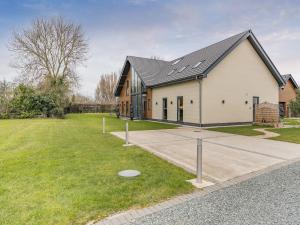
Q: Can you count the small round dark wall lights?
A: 5